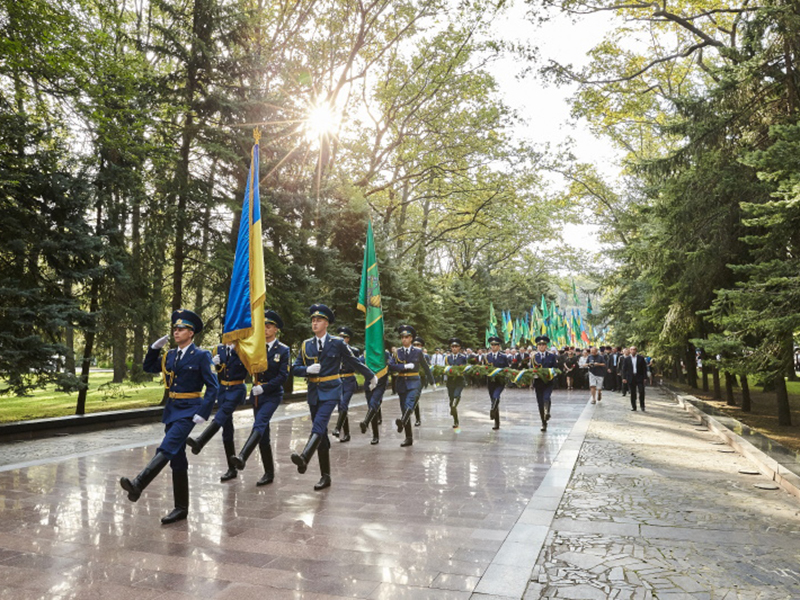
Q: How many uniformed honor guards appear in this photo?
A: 11